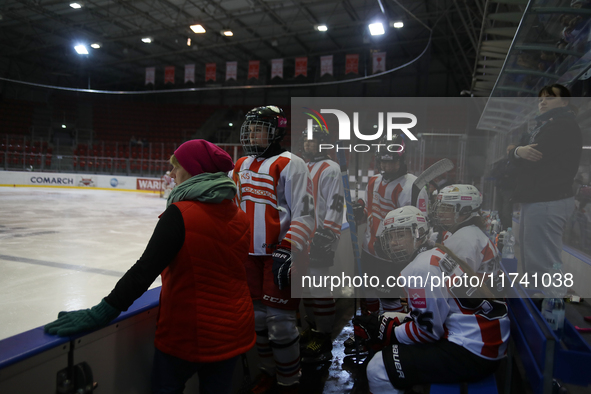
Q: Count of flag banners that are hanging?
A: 11